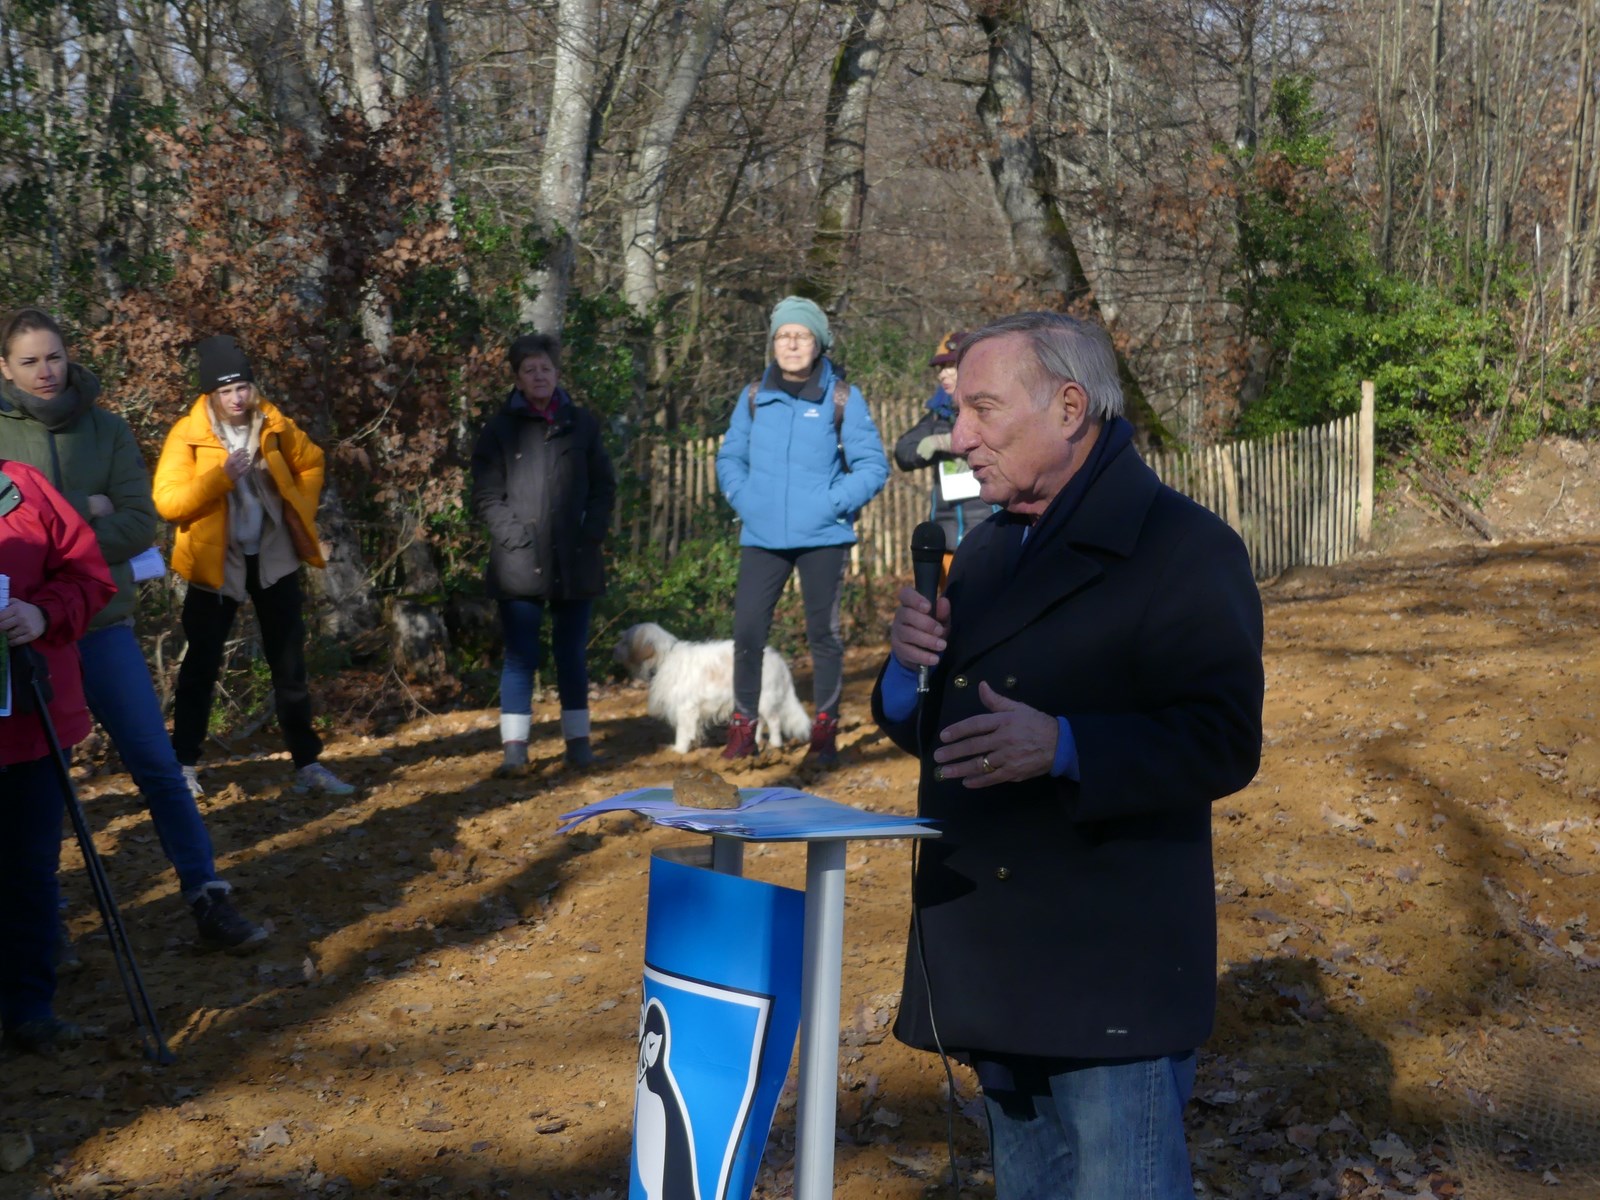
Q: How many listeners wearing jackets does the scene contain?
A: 6